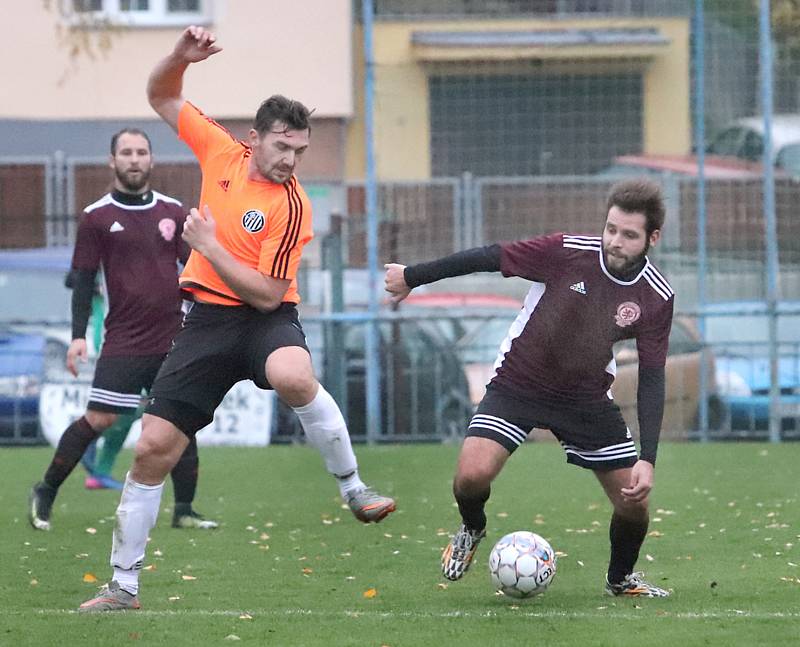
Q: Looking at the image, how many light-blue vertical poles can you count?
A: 3